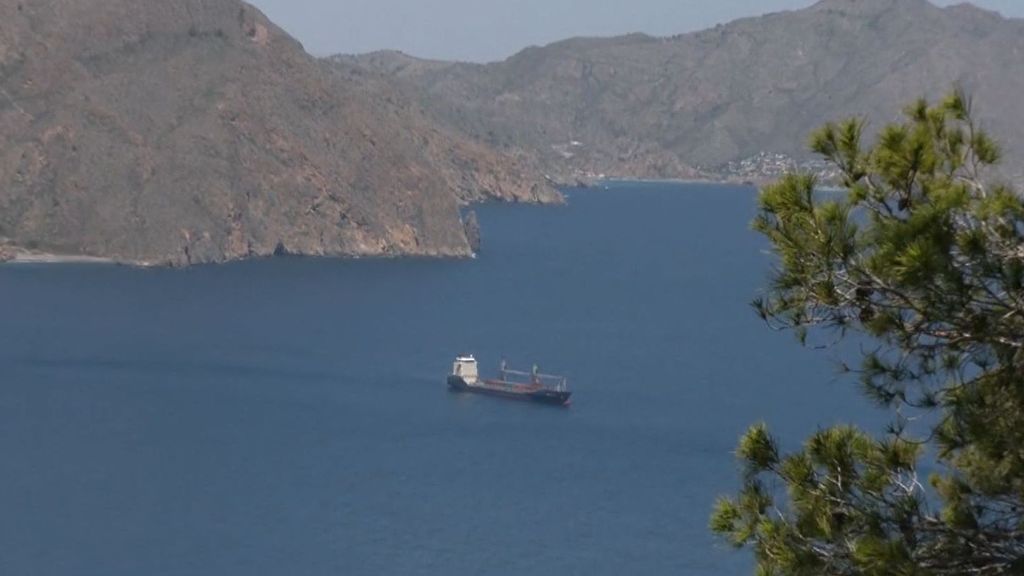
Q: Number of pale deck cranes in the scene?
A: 2